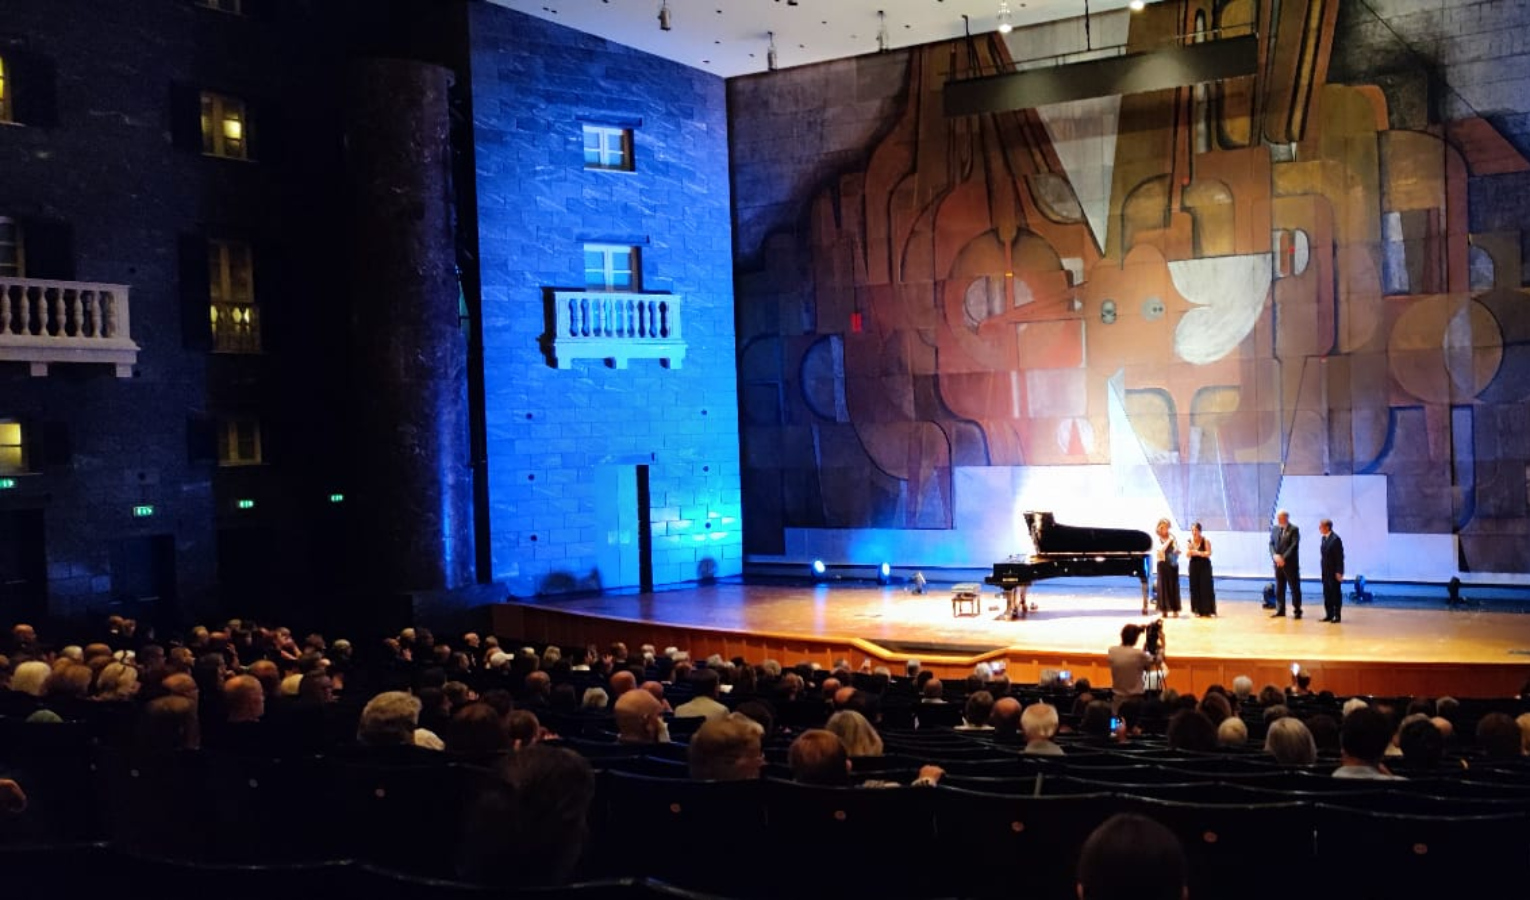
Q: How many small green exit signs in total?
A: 4